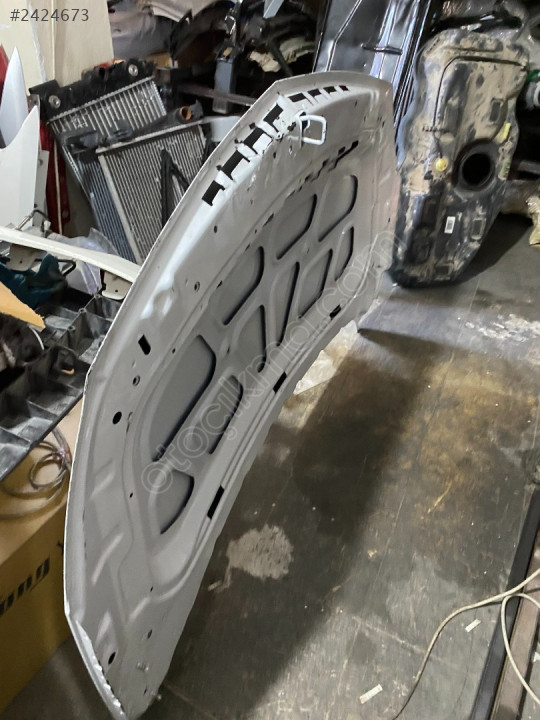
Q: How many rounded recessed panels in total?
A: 10